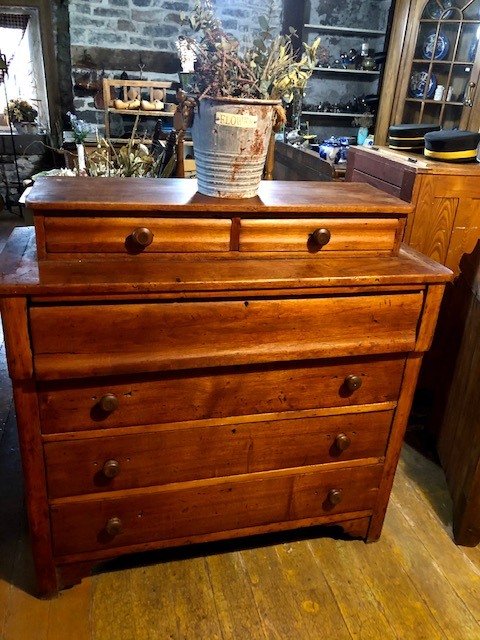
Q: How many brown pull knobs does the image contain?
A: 8